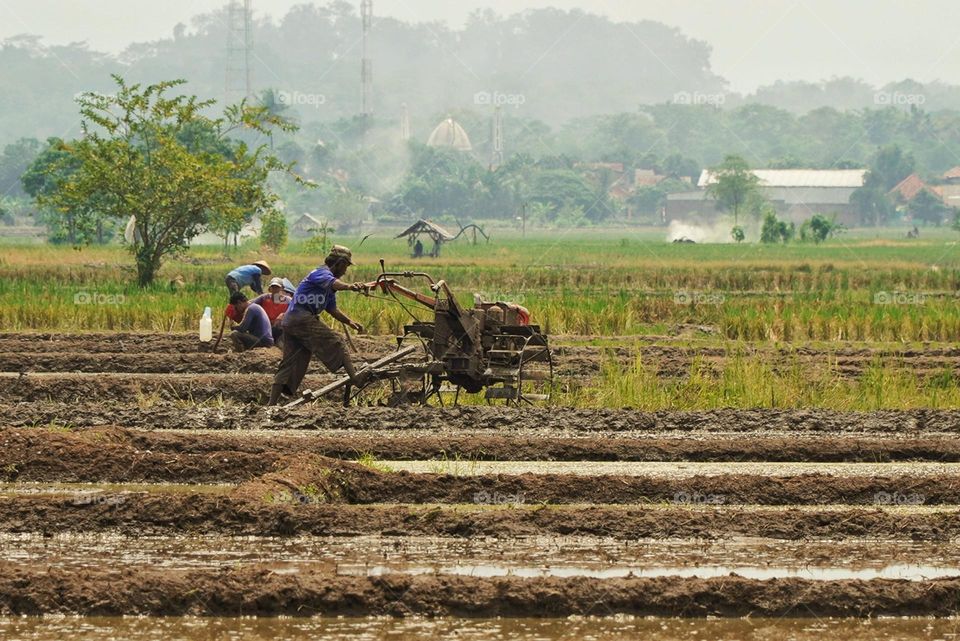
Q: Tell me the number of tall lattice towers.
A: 2